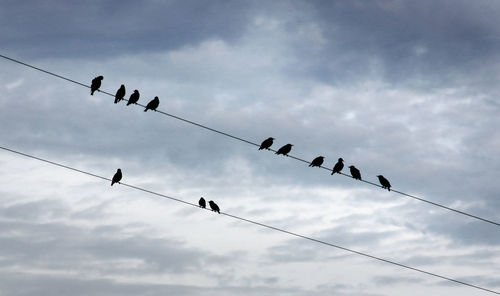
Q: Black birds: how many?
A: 13